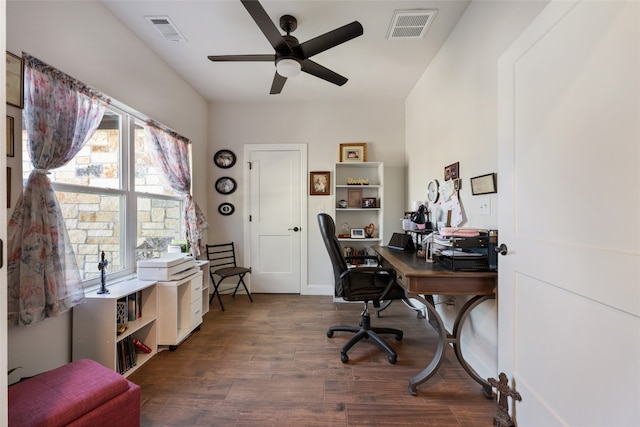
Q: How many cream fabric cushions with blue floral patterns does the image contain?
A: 0